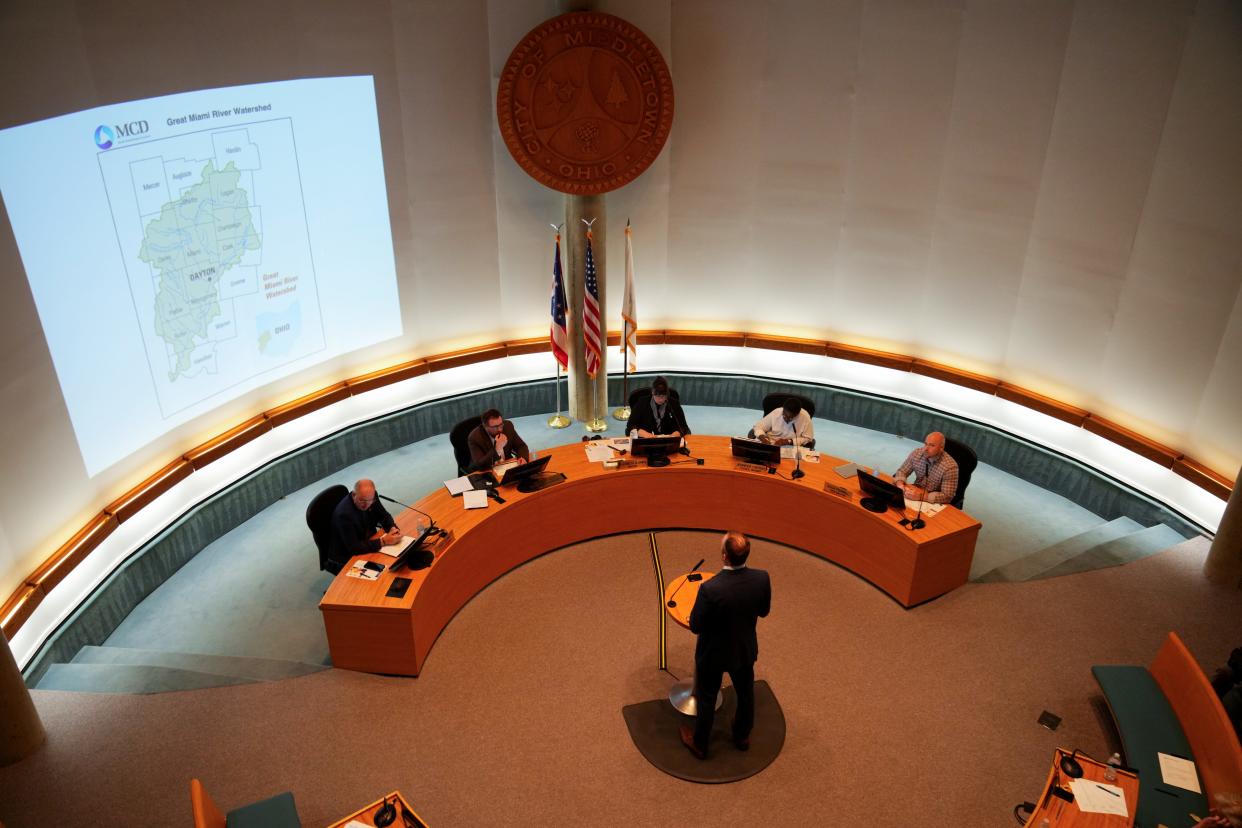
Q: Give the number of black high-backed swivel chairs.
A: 5